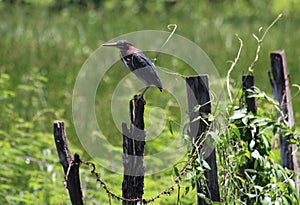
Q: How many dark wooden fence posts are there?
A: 5